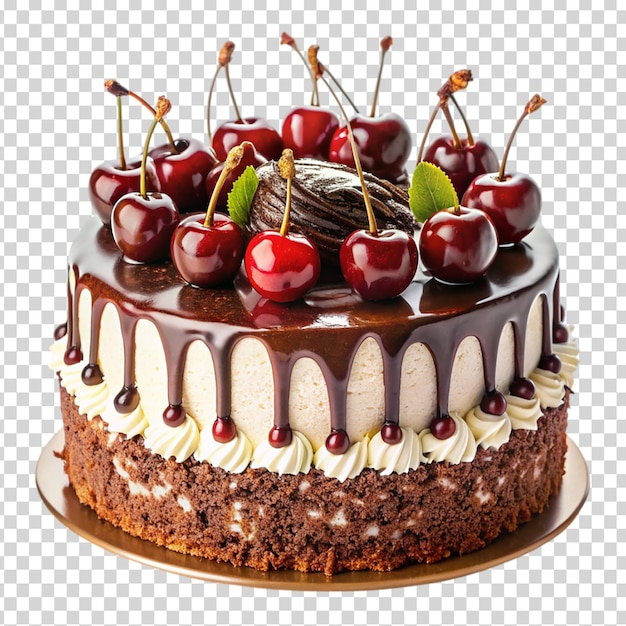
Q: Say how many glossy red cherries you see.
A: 13